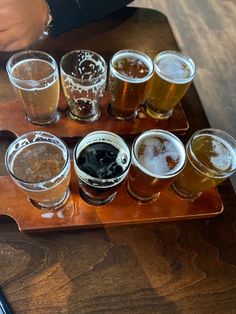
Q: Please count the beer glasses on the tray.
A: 8